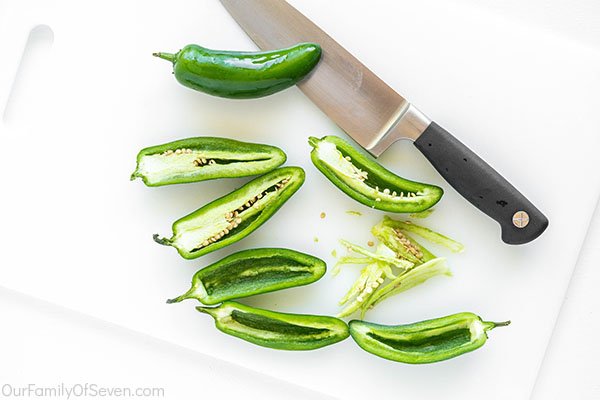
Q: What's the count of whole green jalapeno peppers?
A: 1